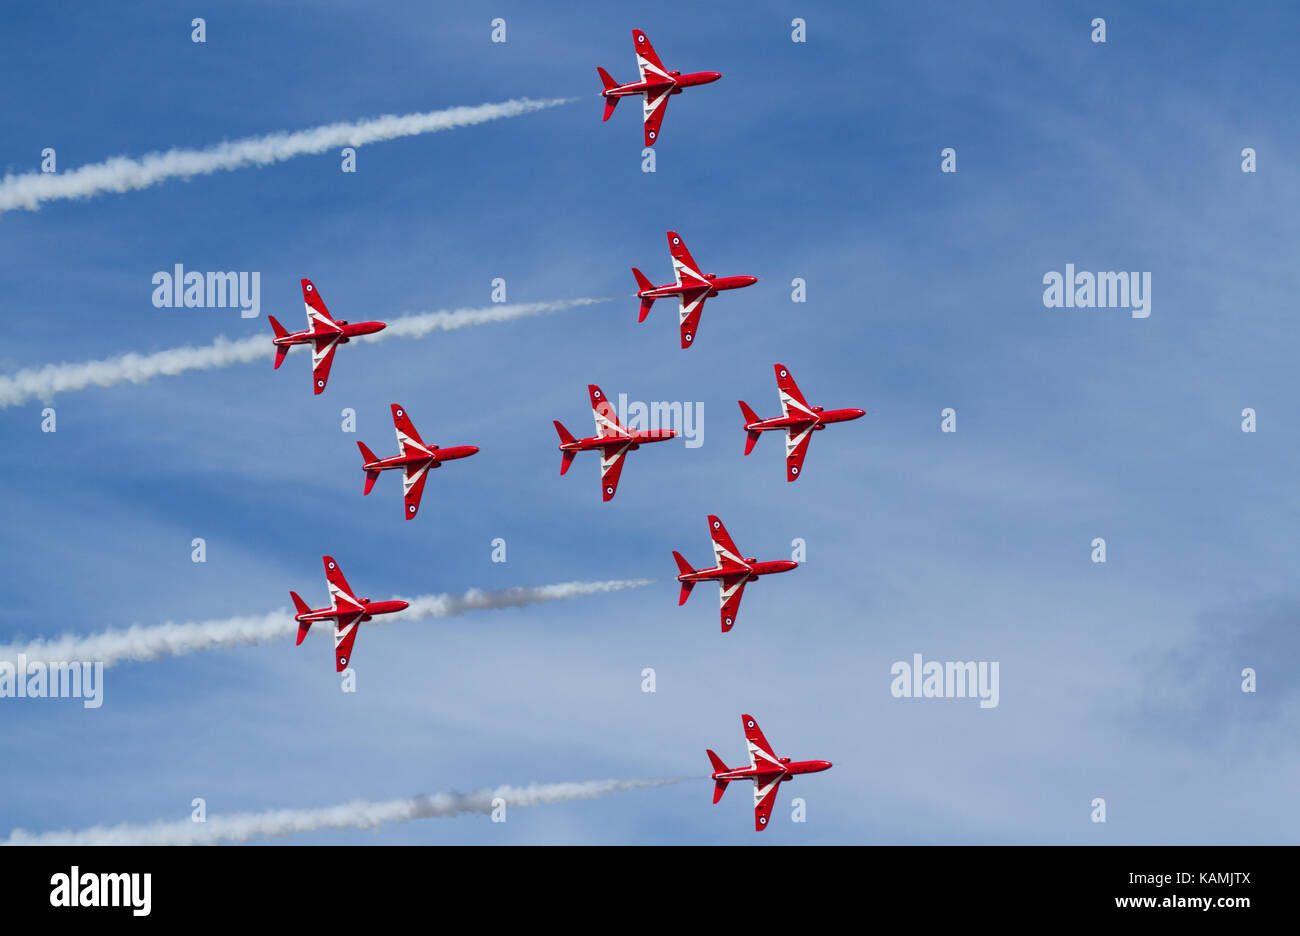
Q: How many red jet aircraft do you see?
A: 9